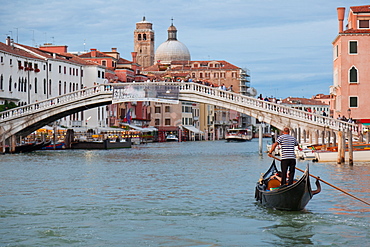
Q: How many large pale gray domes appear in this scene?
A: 1